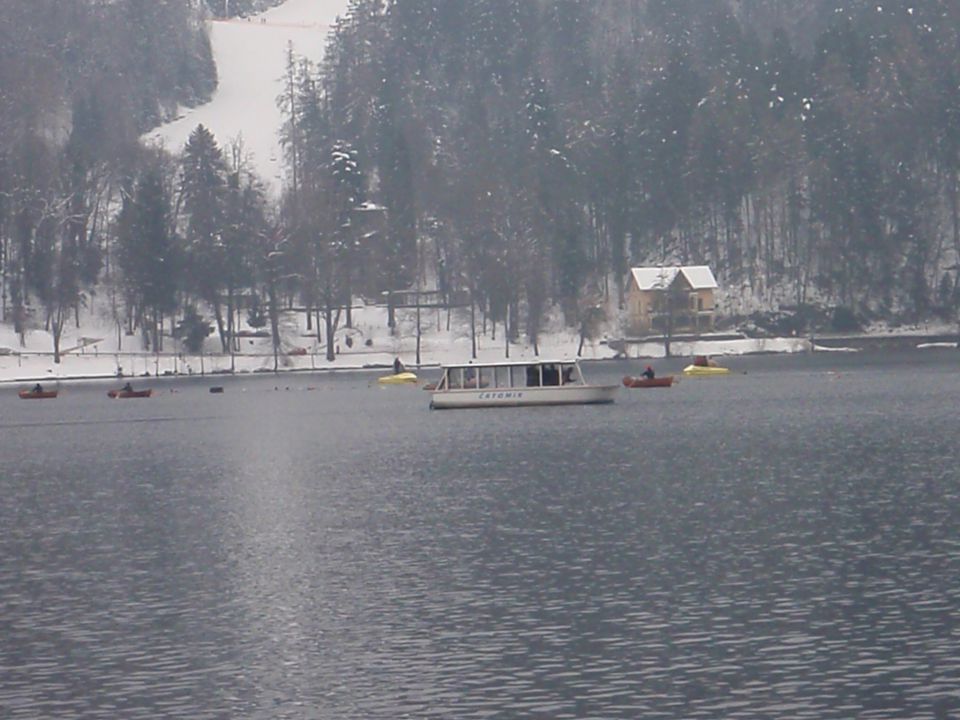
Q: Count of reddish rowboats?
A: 3